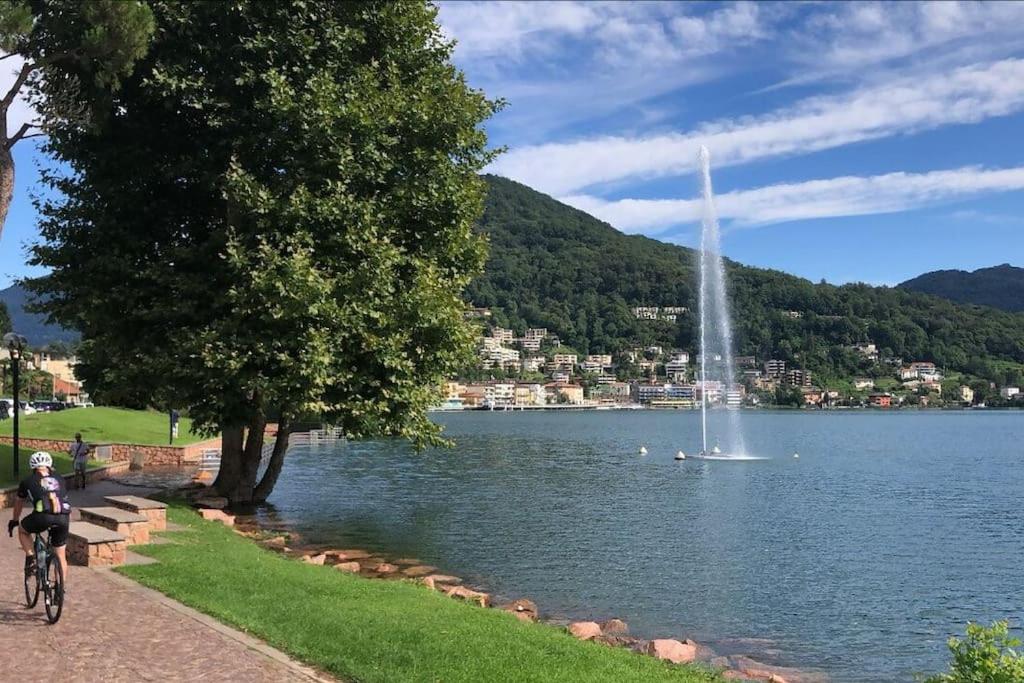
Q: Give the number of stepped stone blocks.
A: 3